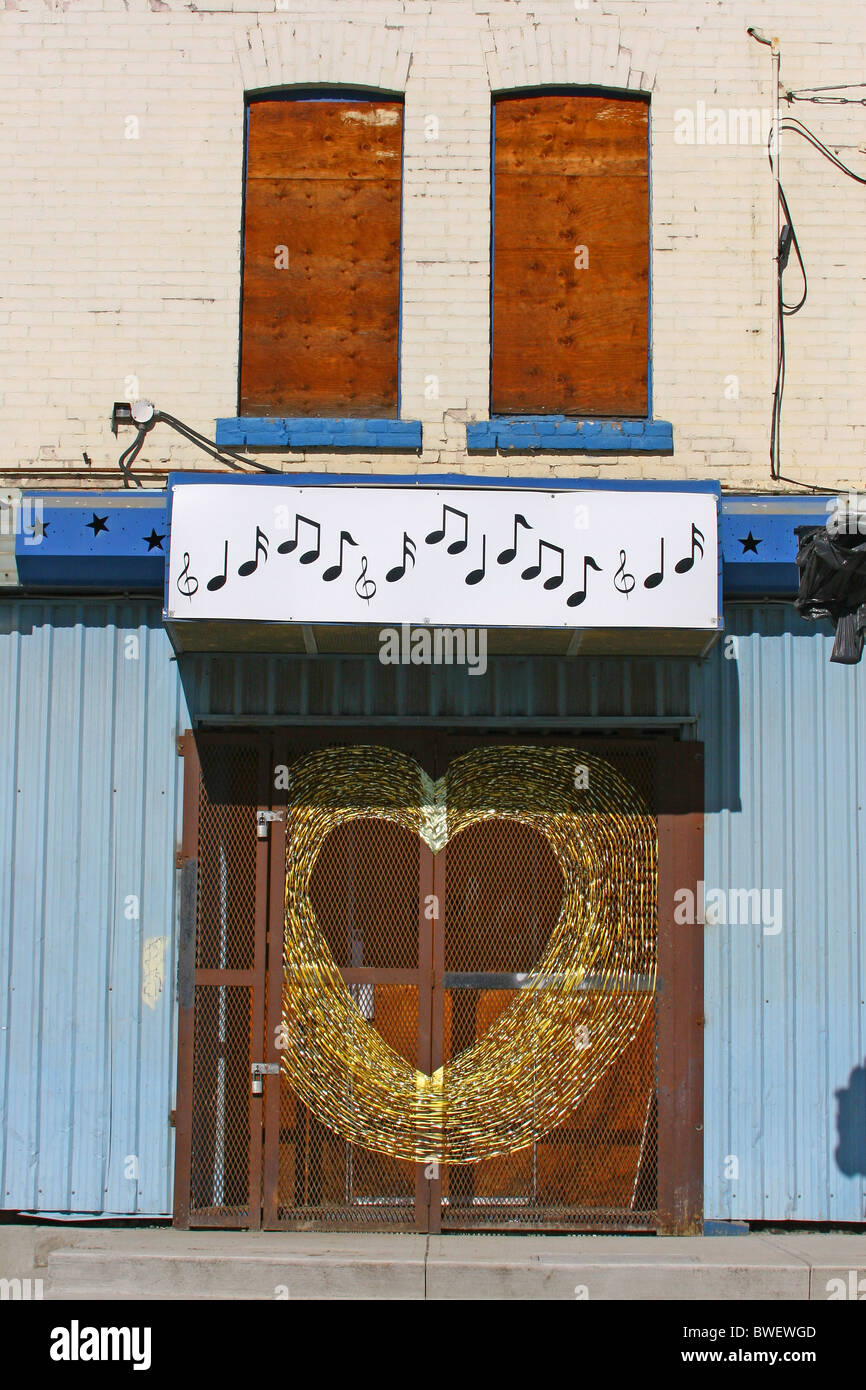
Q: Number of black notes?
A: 15